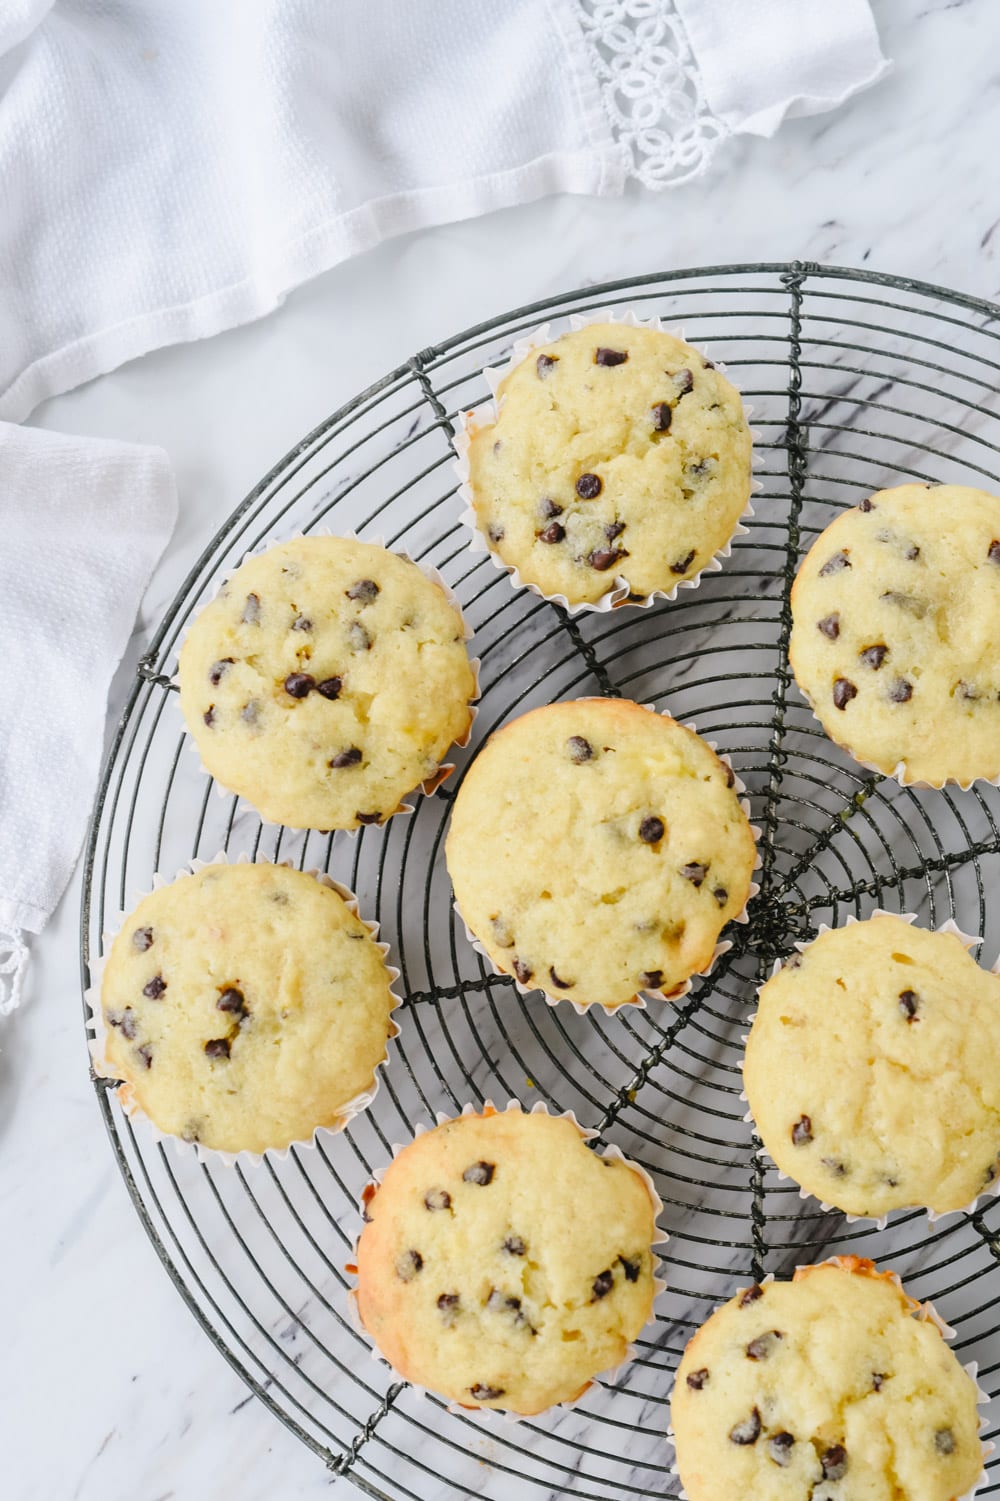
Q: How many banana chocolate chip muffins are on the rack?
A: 8